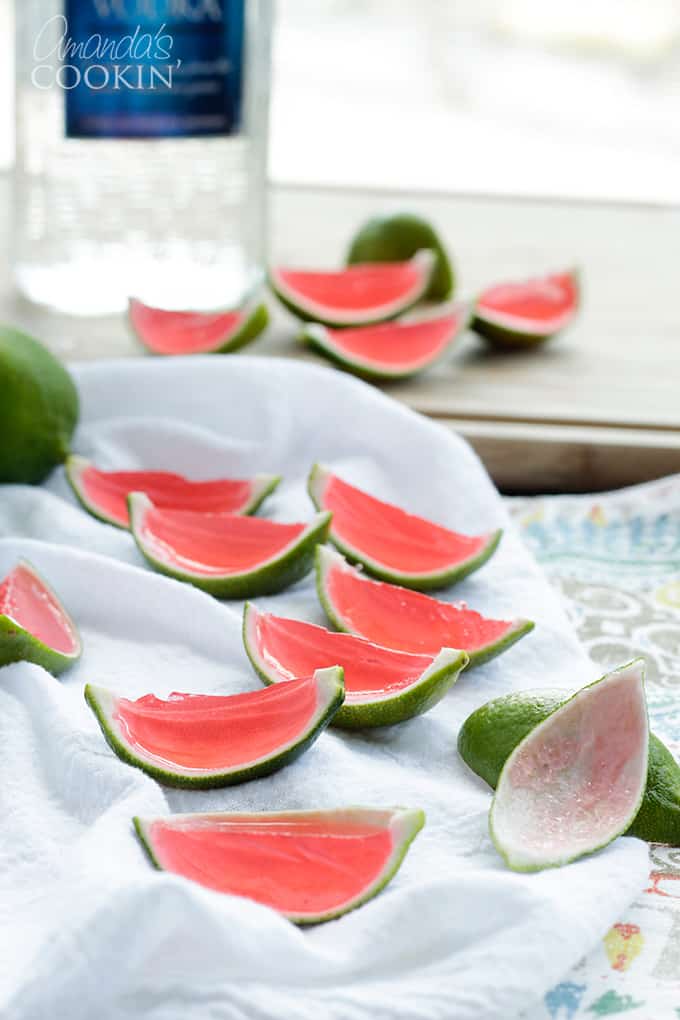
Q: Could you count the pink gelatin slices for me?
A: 12